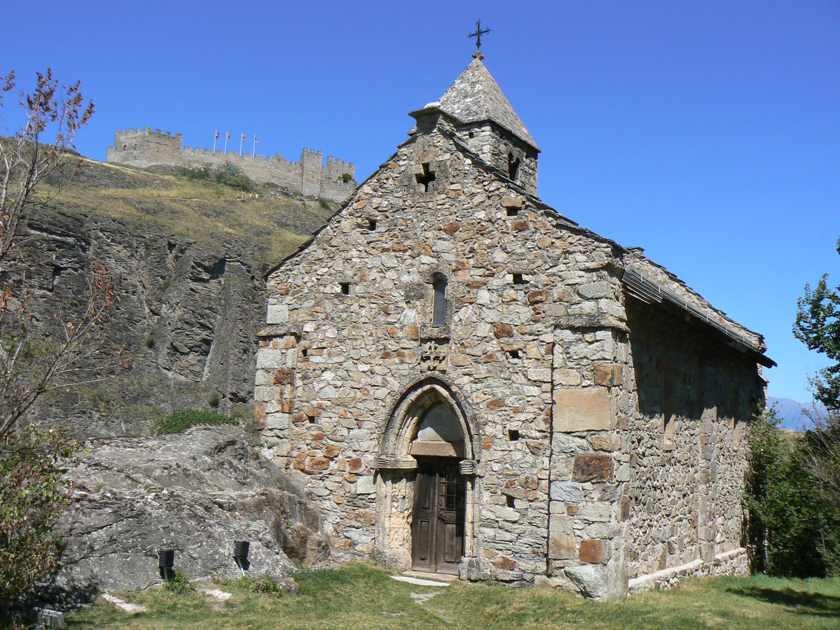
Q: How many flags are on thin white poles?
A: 4